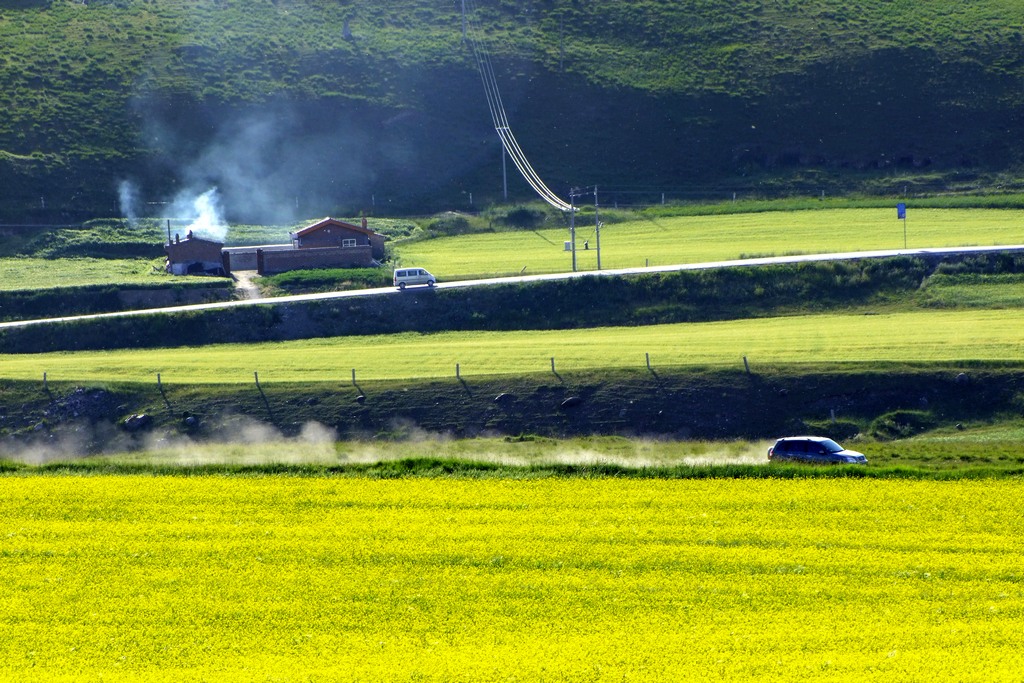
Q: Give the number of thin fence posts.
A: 8